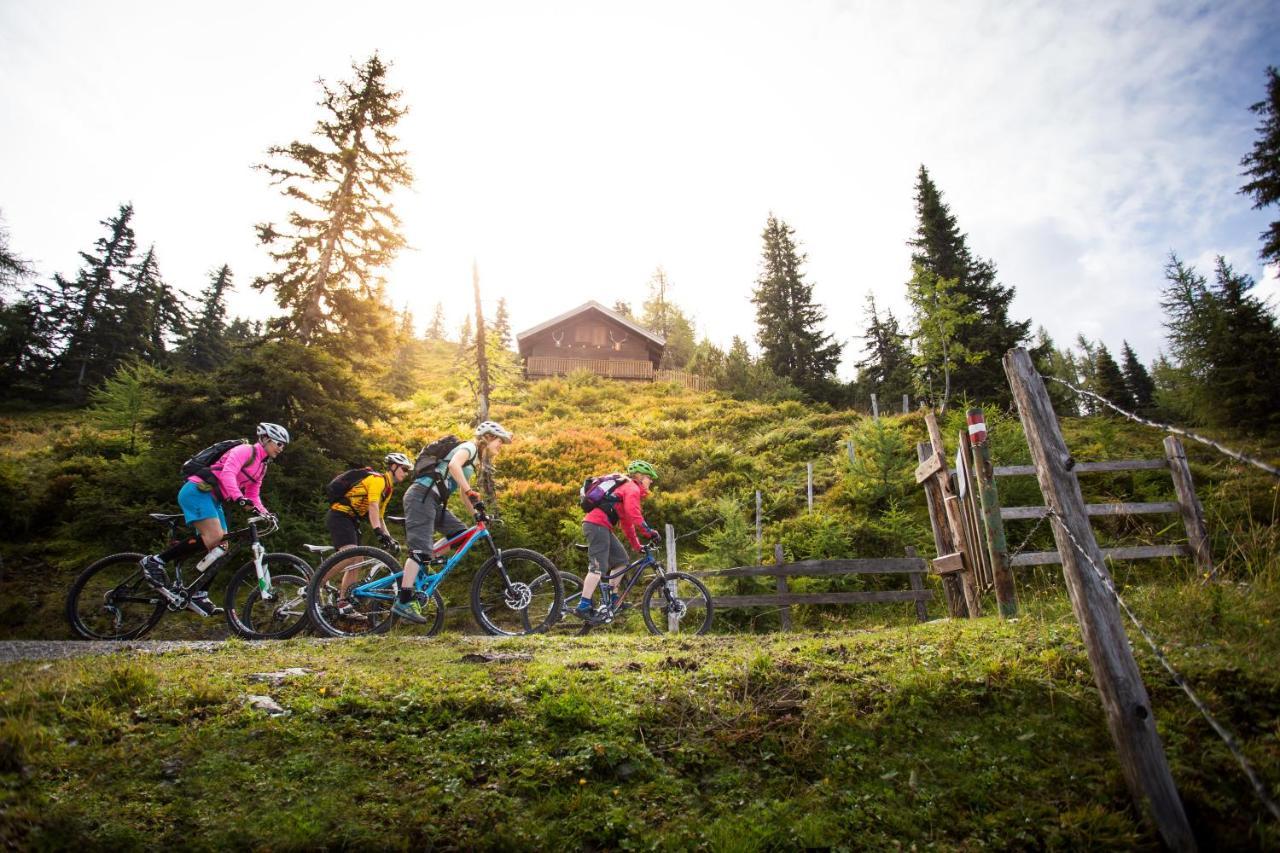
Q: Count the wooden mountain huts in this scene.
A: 1